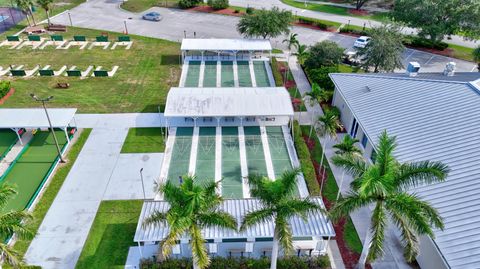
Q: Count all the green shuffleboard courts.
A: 10